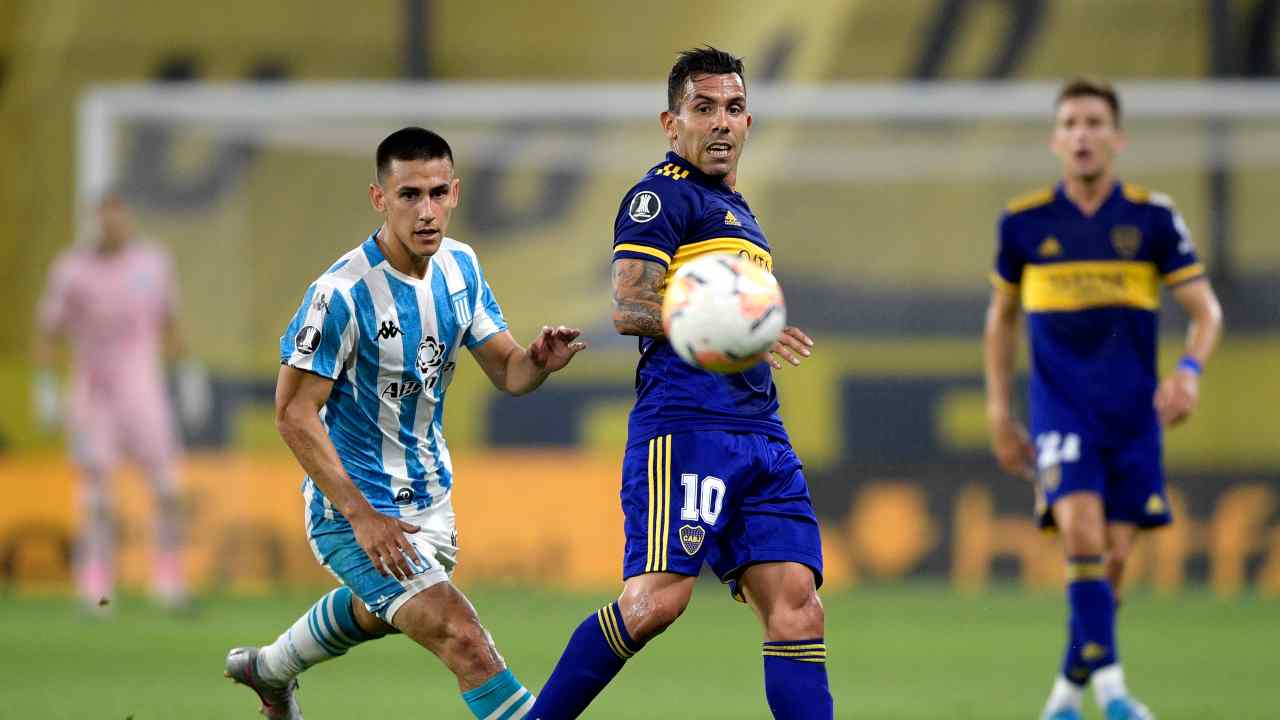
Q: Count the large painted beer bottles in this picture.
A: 0